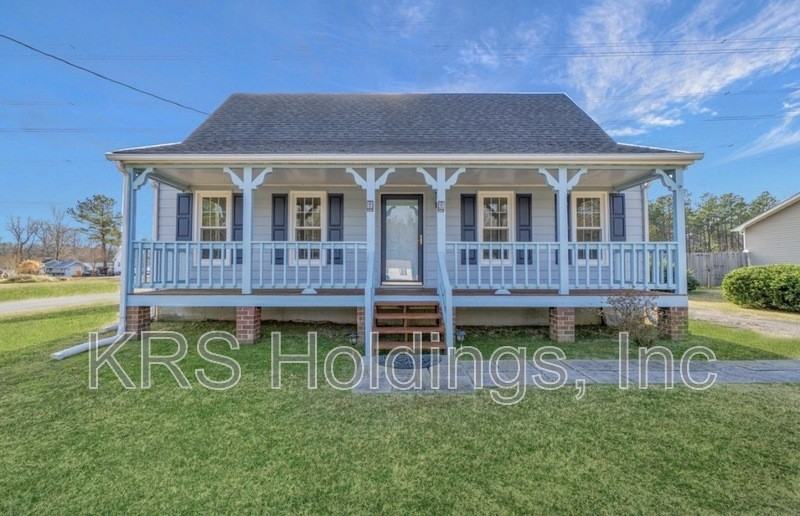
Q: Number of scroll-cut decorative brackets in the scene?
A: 10